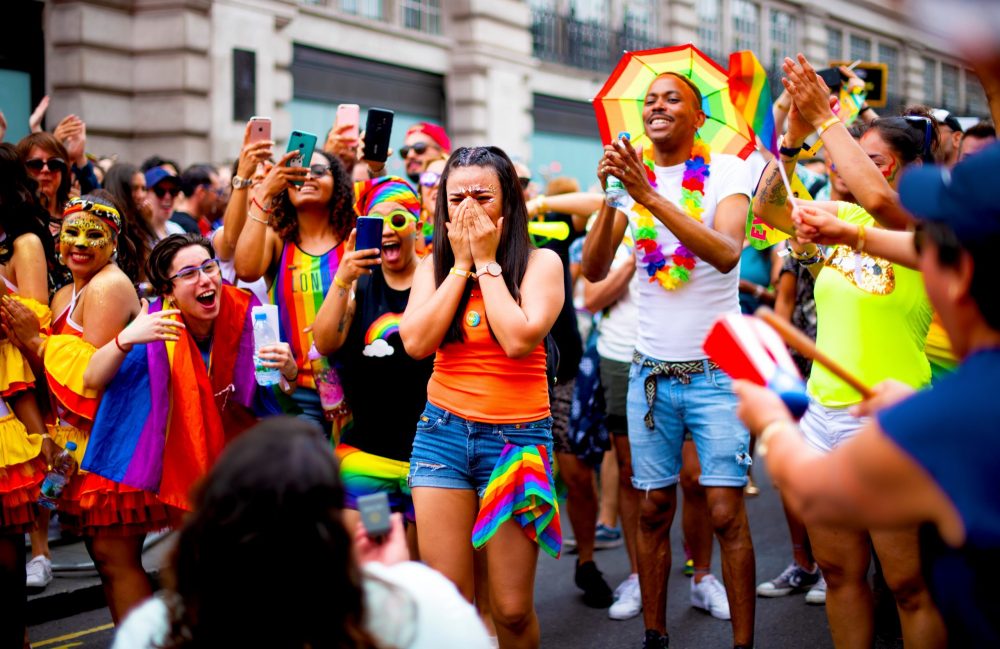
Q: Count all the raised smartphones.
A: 5